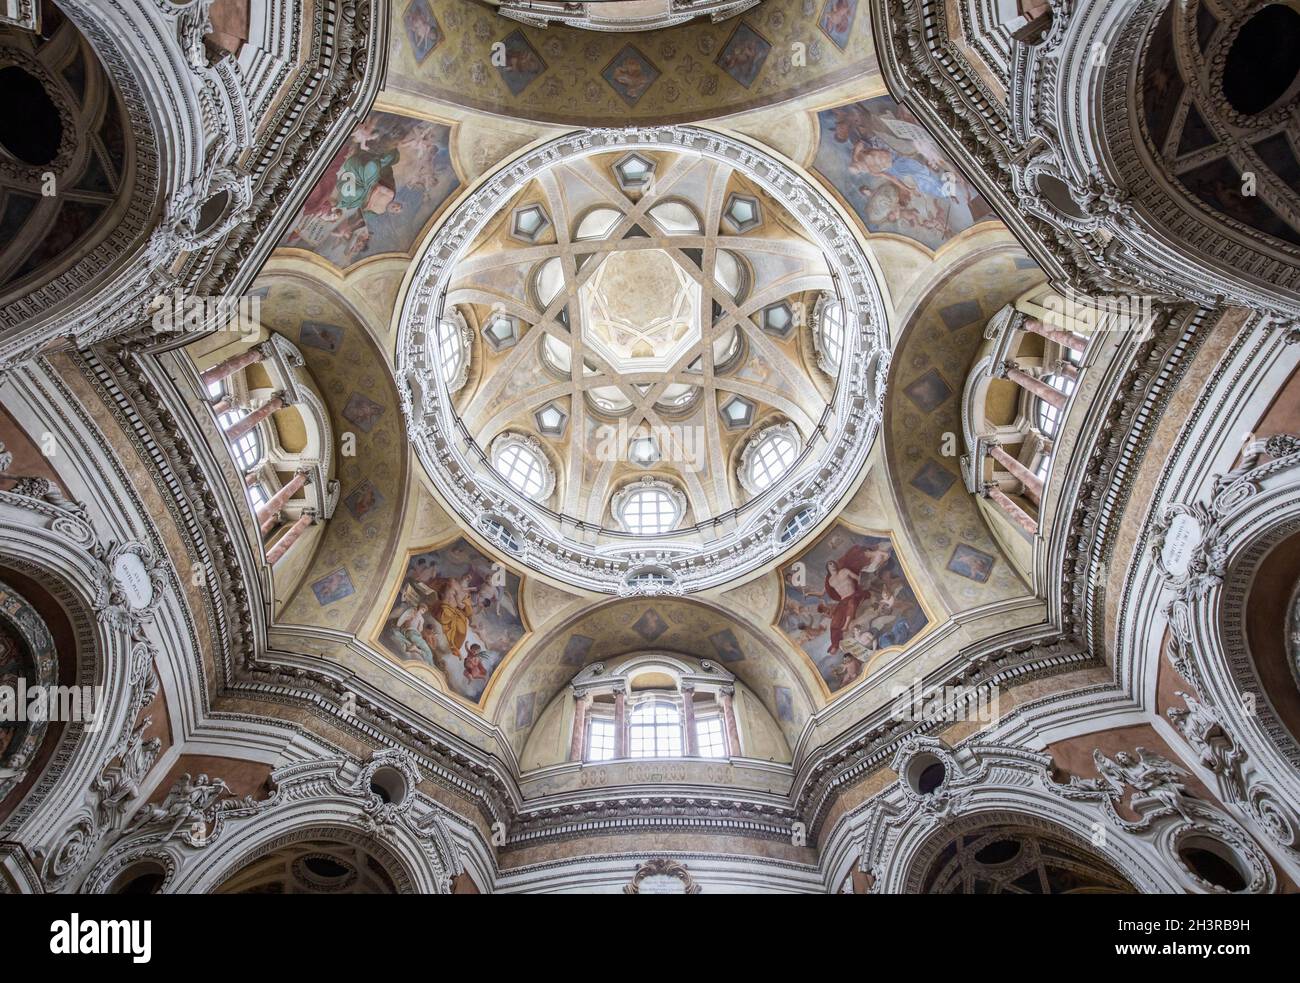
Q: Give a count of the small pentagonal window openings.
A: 8